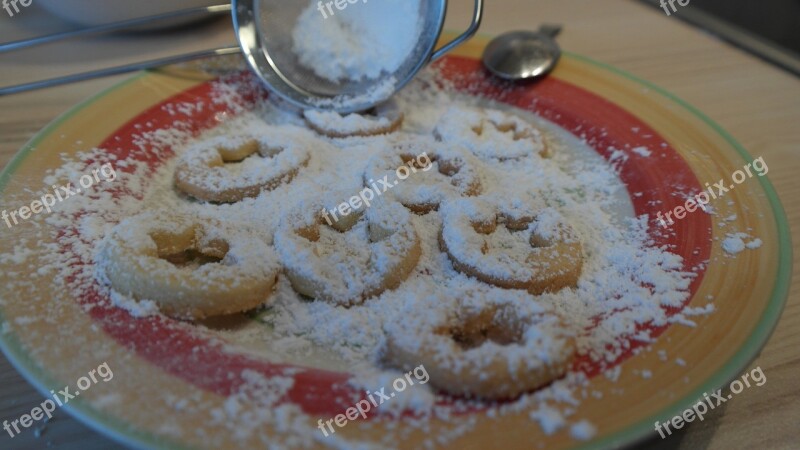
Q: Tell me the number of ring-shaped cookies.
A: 8